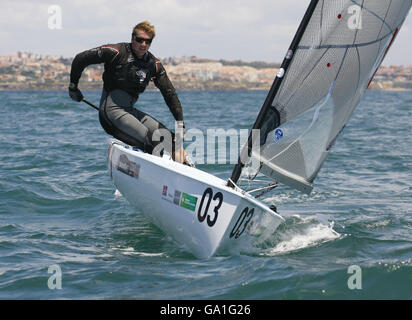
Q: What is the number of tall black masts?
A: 1